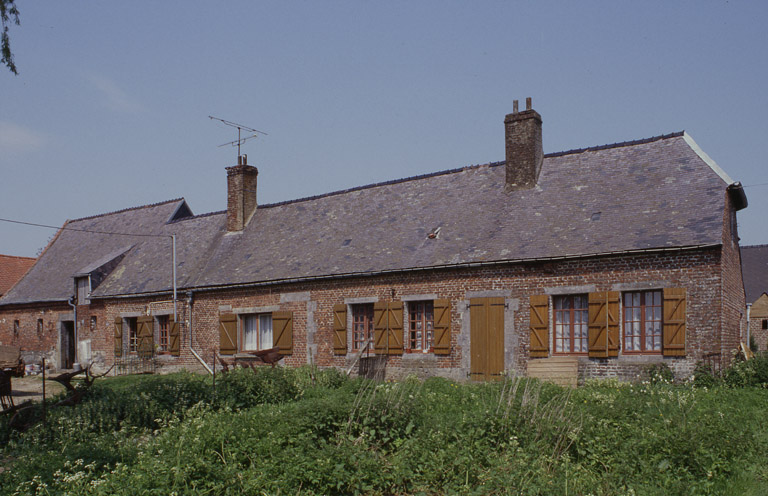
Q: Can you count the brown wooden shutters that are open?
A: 14